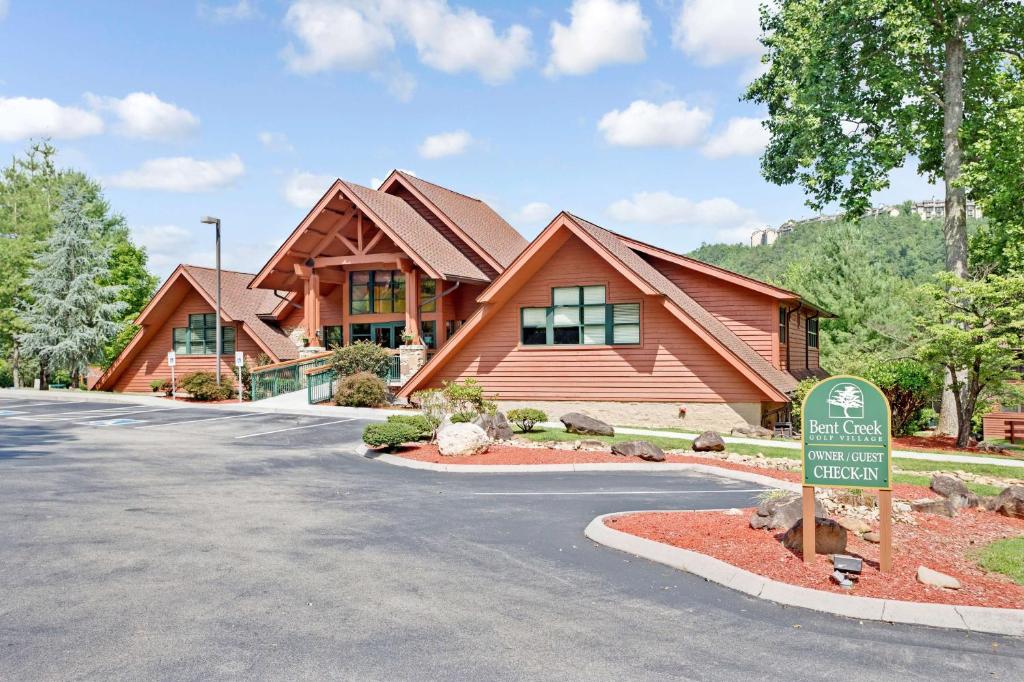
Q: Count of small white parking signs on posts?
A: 2